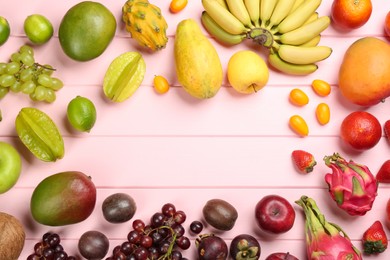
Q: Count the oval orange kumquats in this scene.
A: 6